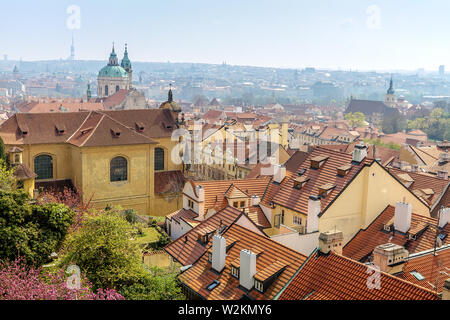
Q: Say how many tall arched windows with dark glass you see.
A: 3